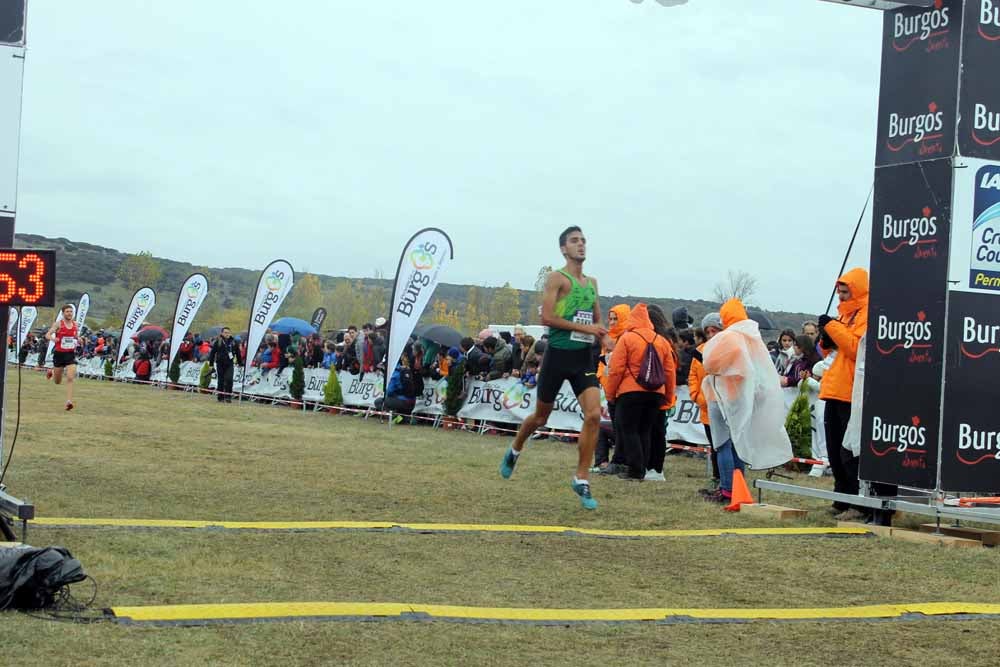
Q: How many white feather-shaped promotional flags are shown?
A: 8